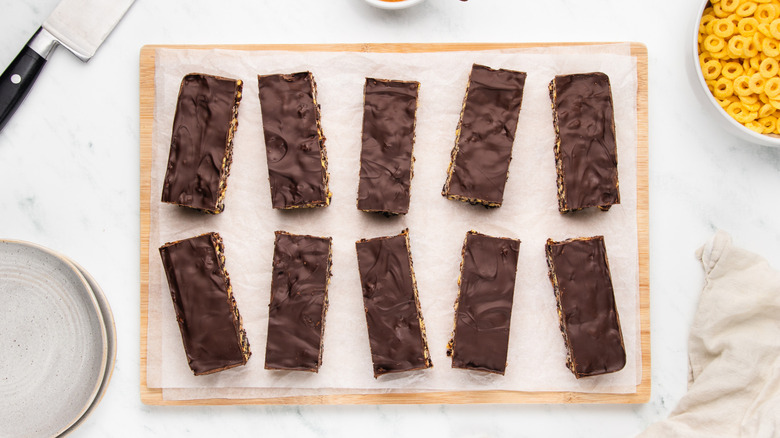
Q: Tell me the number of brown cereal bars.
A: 10